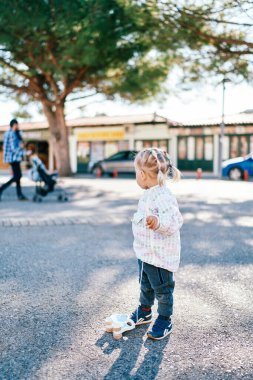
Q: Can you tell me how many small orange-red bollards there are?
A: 4